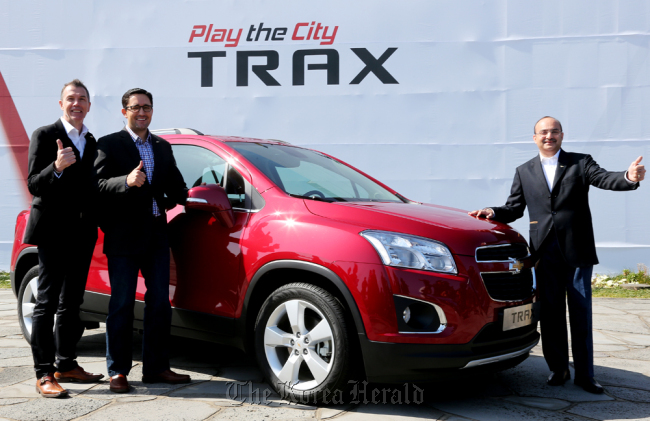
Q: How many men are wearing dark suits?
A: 3